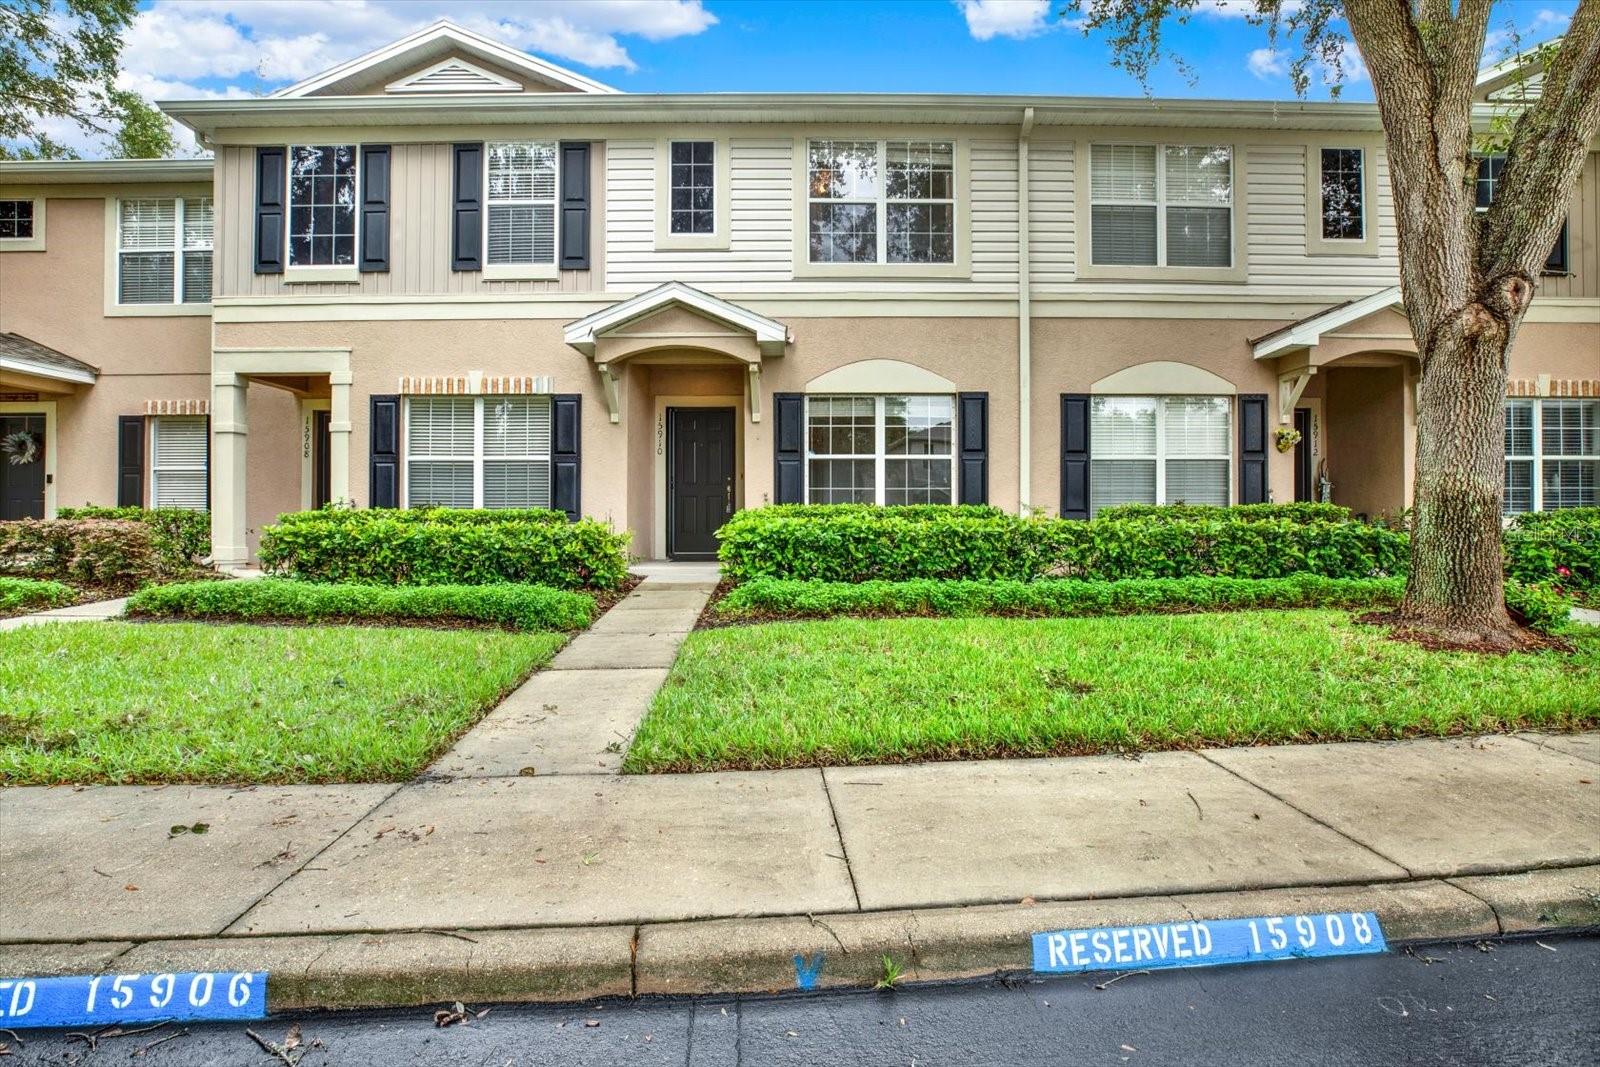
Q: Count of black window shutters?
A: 12